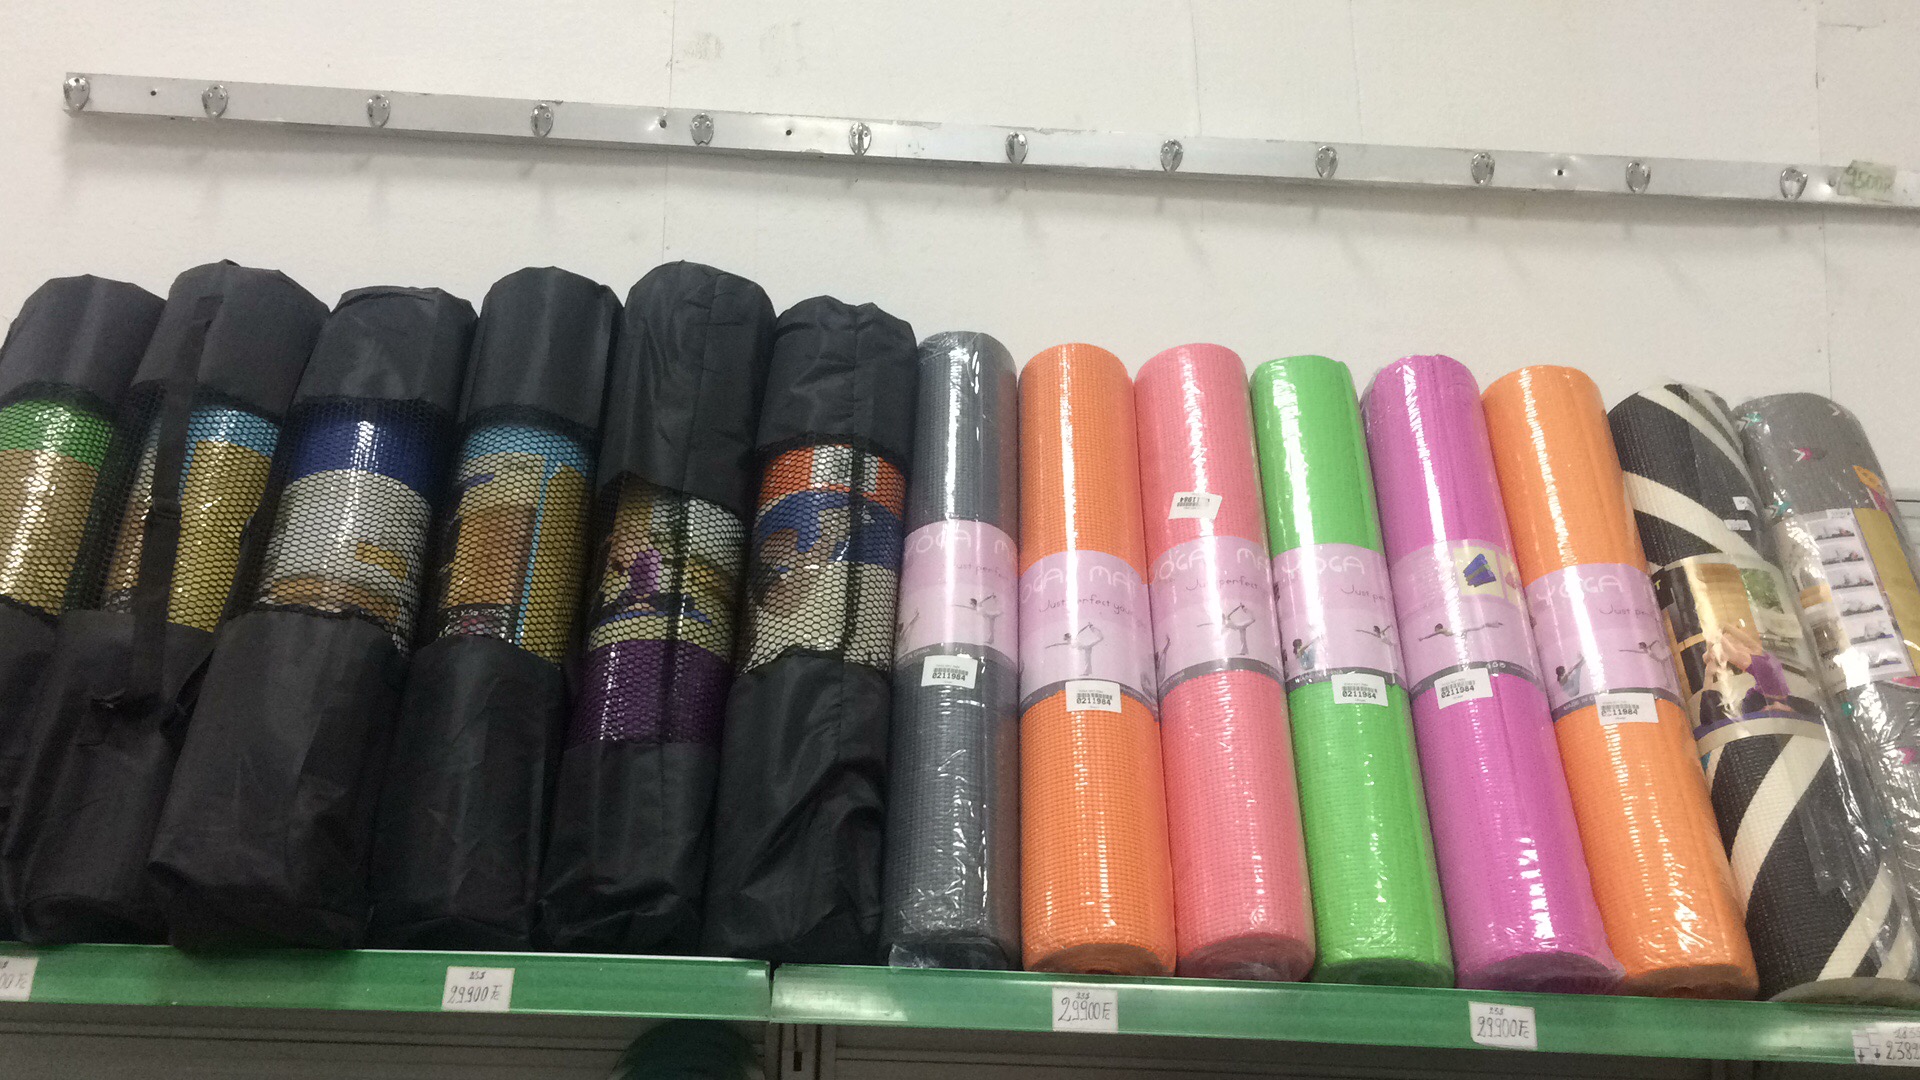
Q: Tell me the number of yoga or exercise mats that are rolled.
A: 14